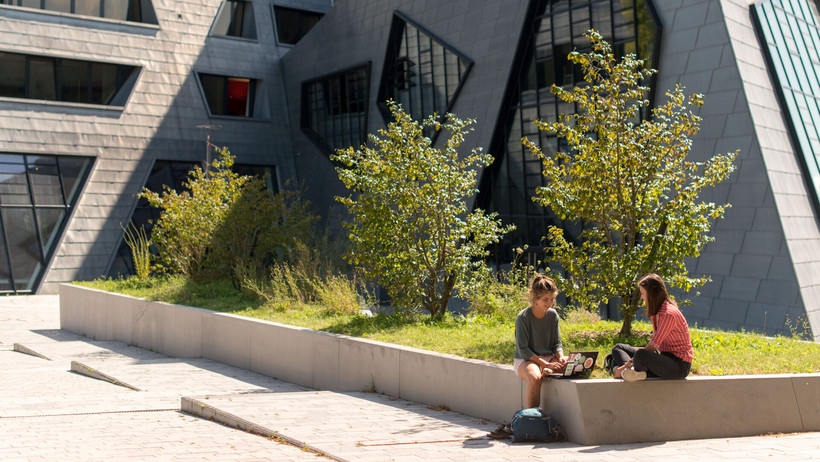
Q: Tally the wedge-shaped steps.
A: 3